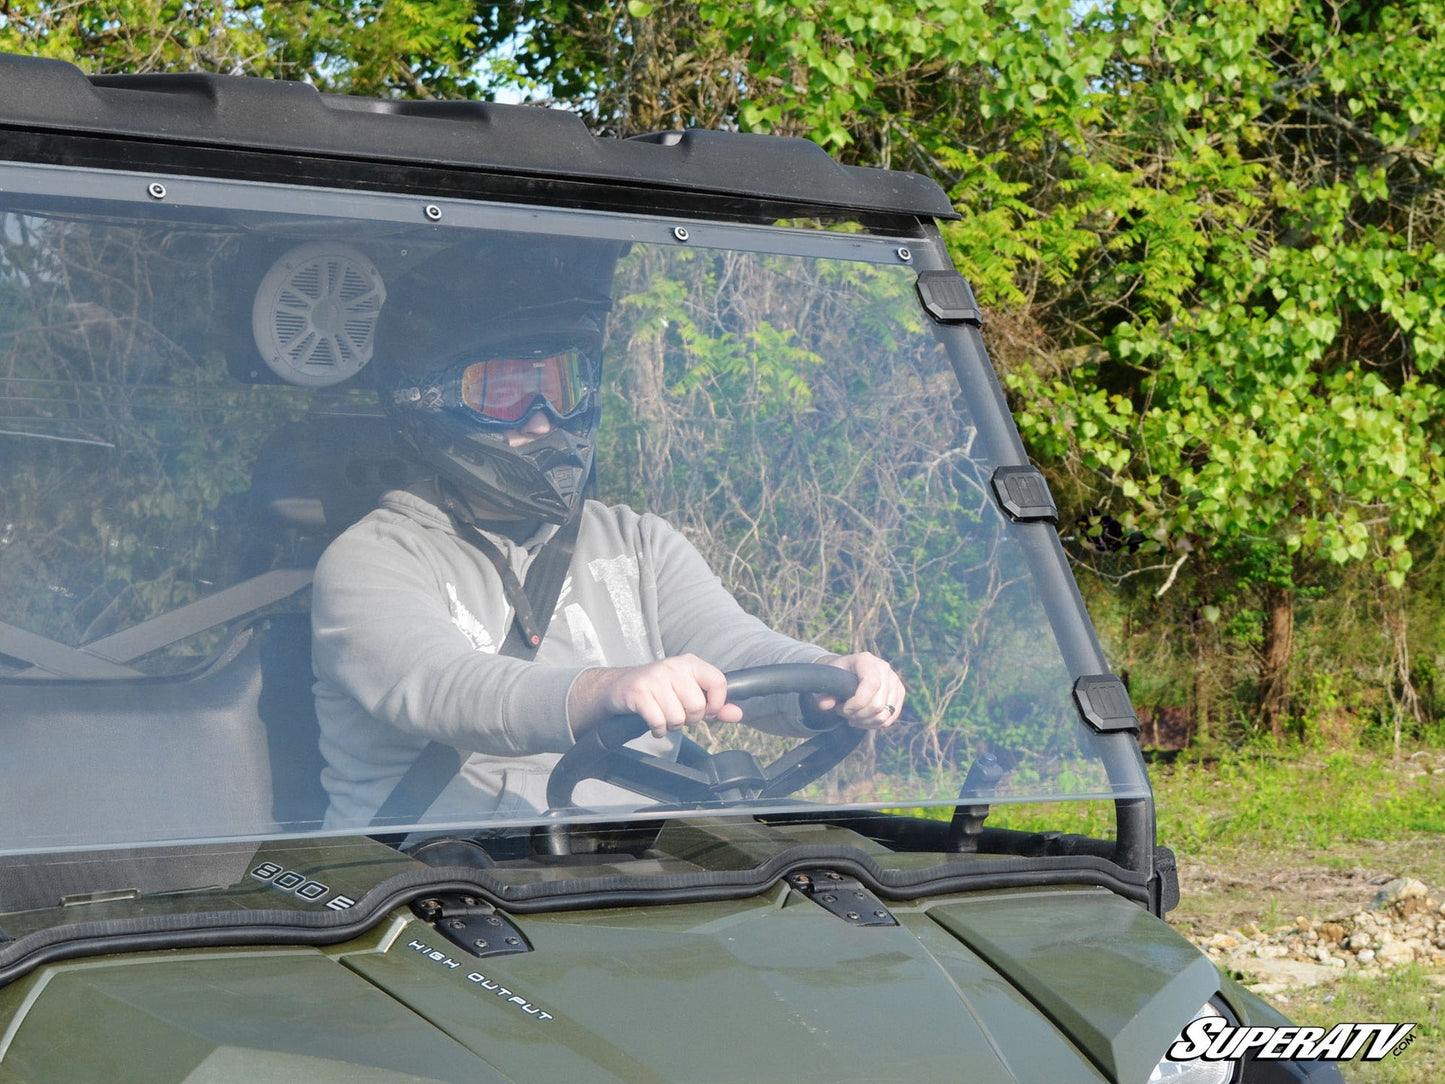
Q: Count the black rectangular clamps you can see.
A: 3